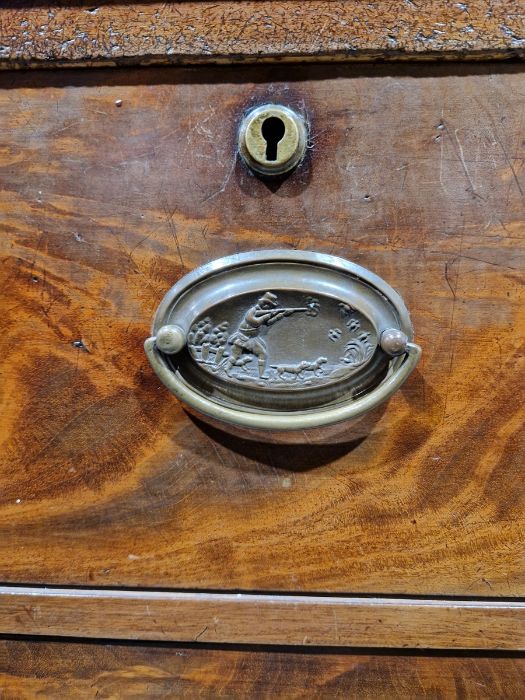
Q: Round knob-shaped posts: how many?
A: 2